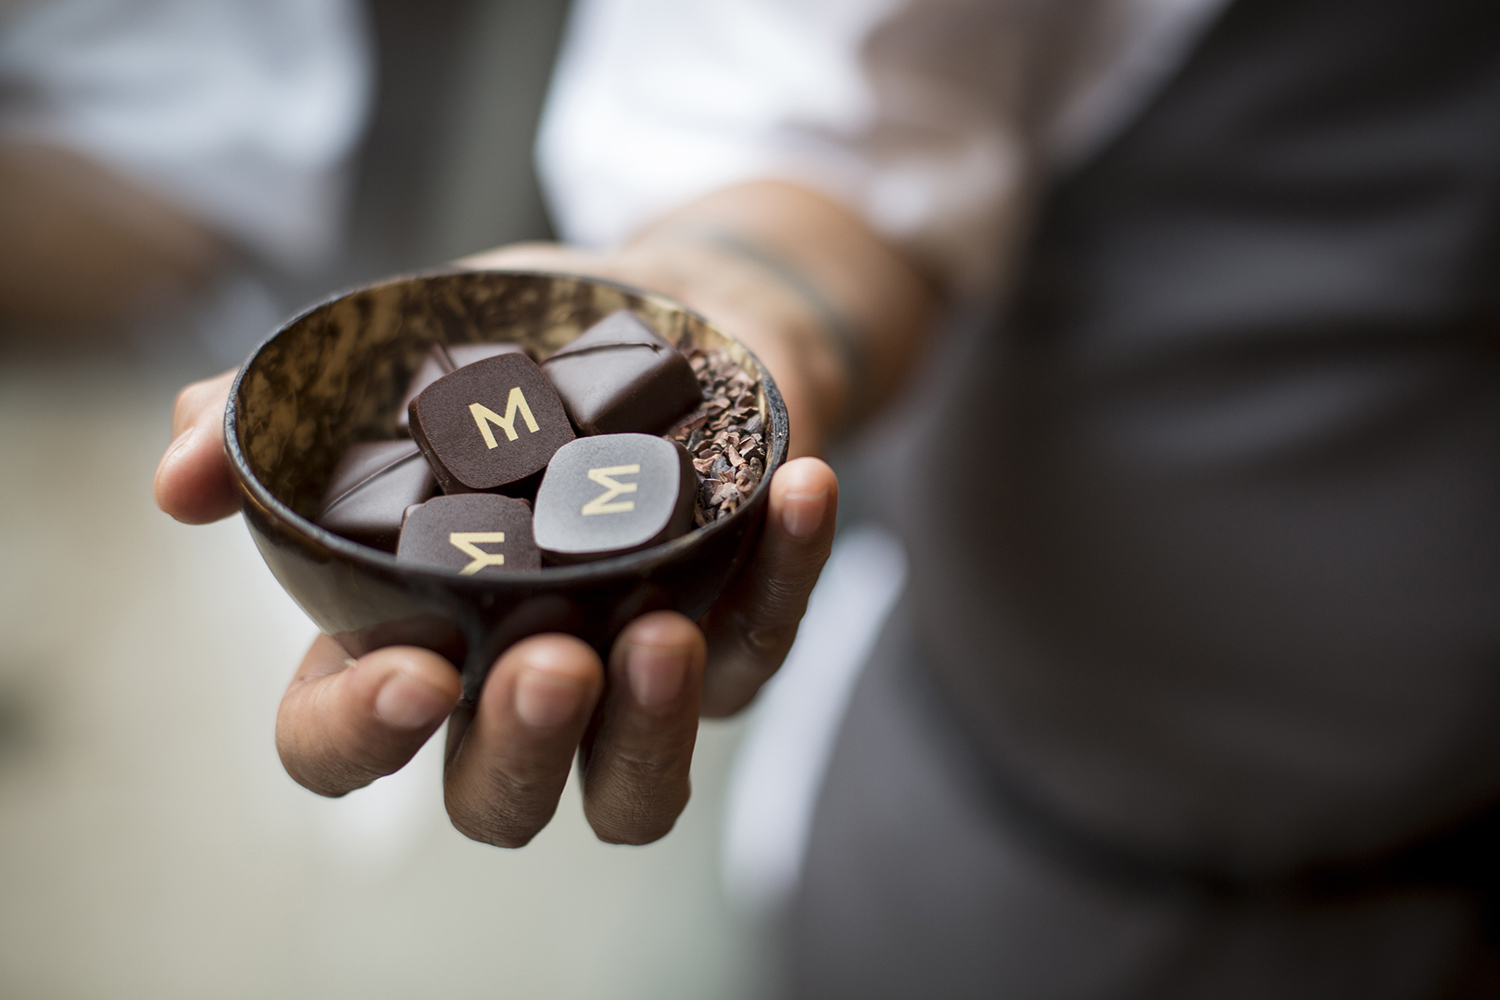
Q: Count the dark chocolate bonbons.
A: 6